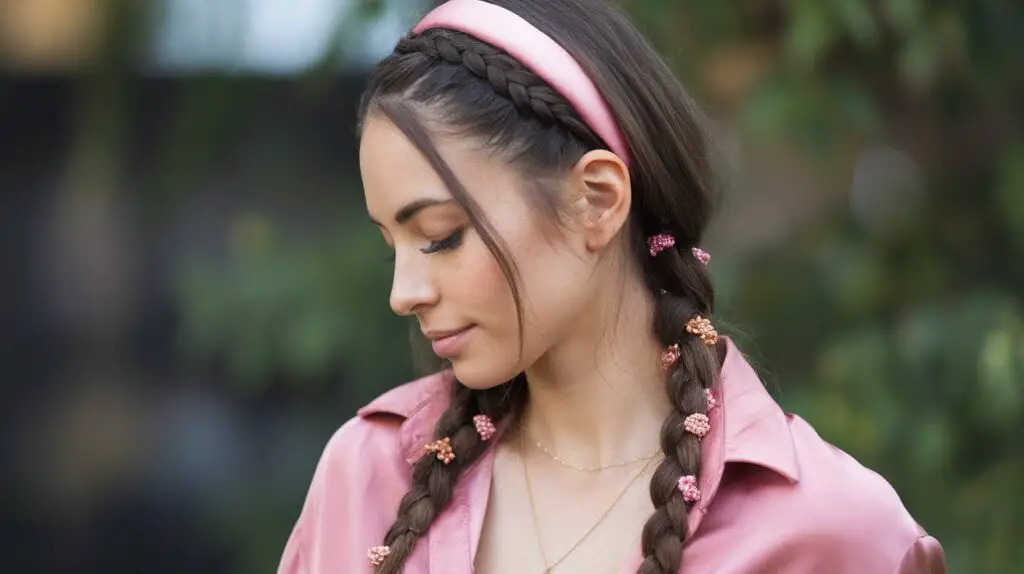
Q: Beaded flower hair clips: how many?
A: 10